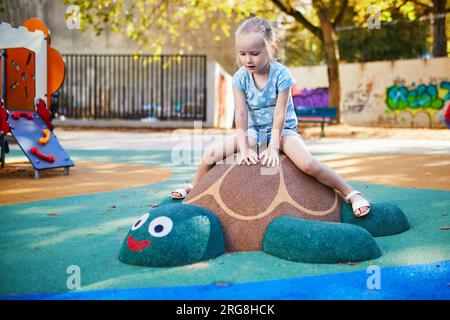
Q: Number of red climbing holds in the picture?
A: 2